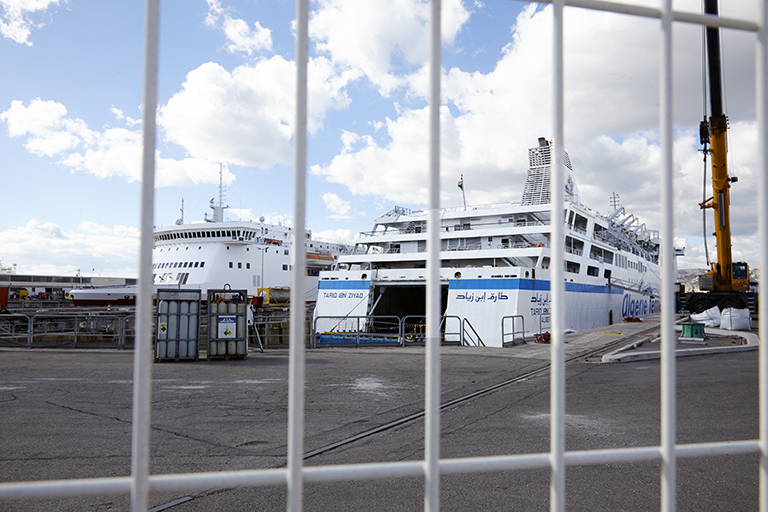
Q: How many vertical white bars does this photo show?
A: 6